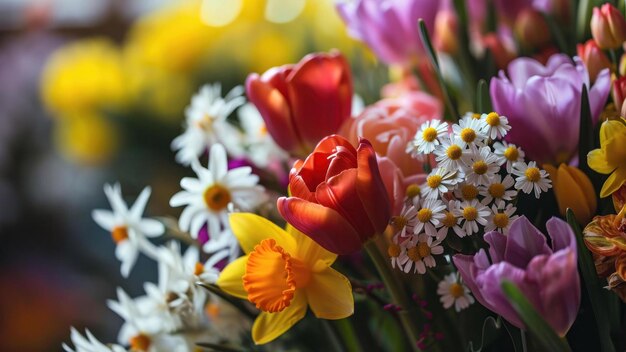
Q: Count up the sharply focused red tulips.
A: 2